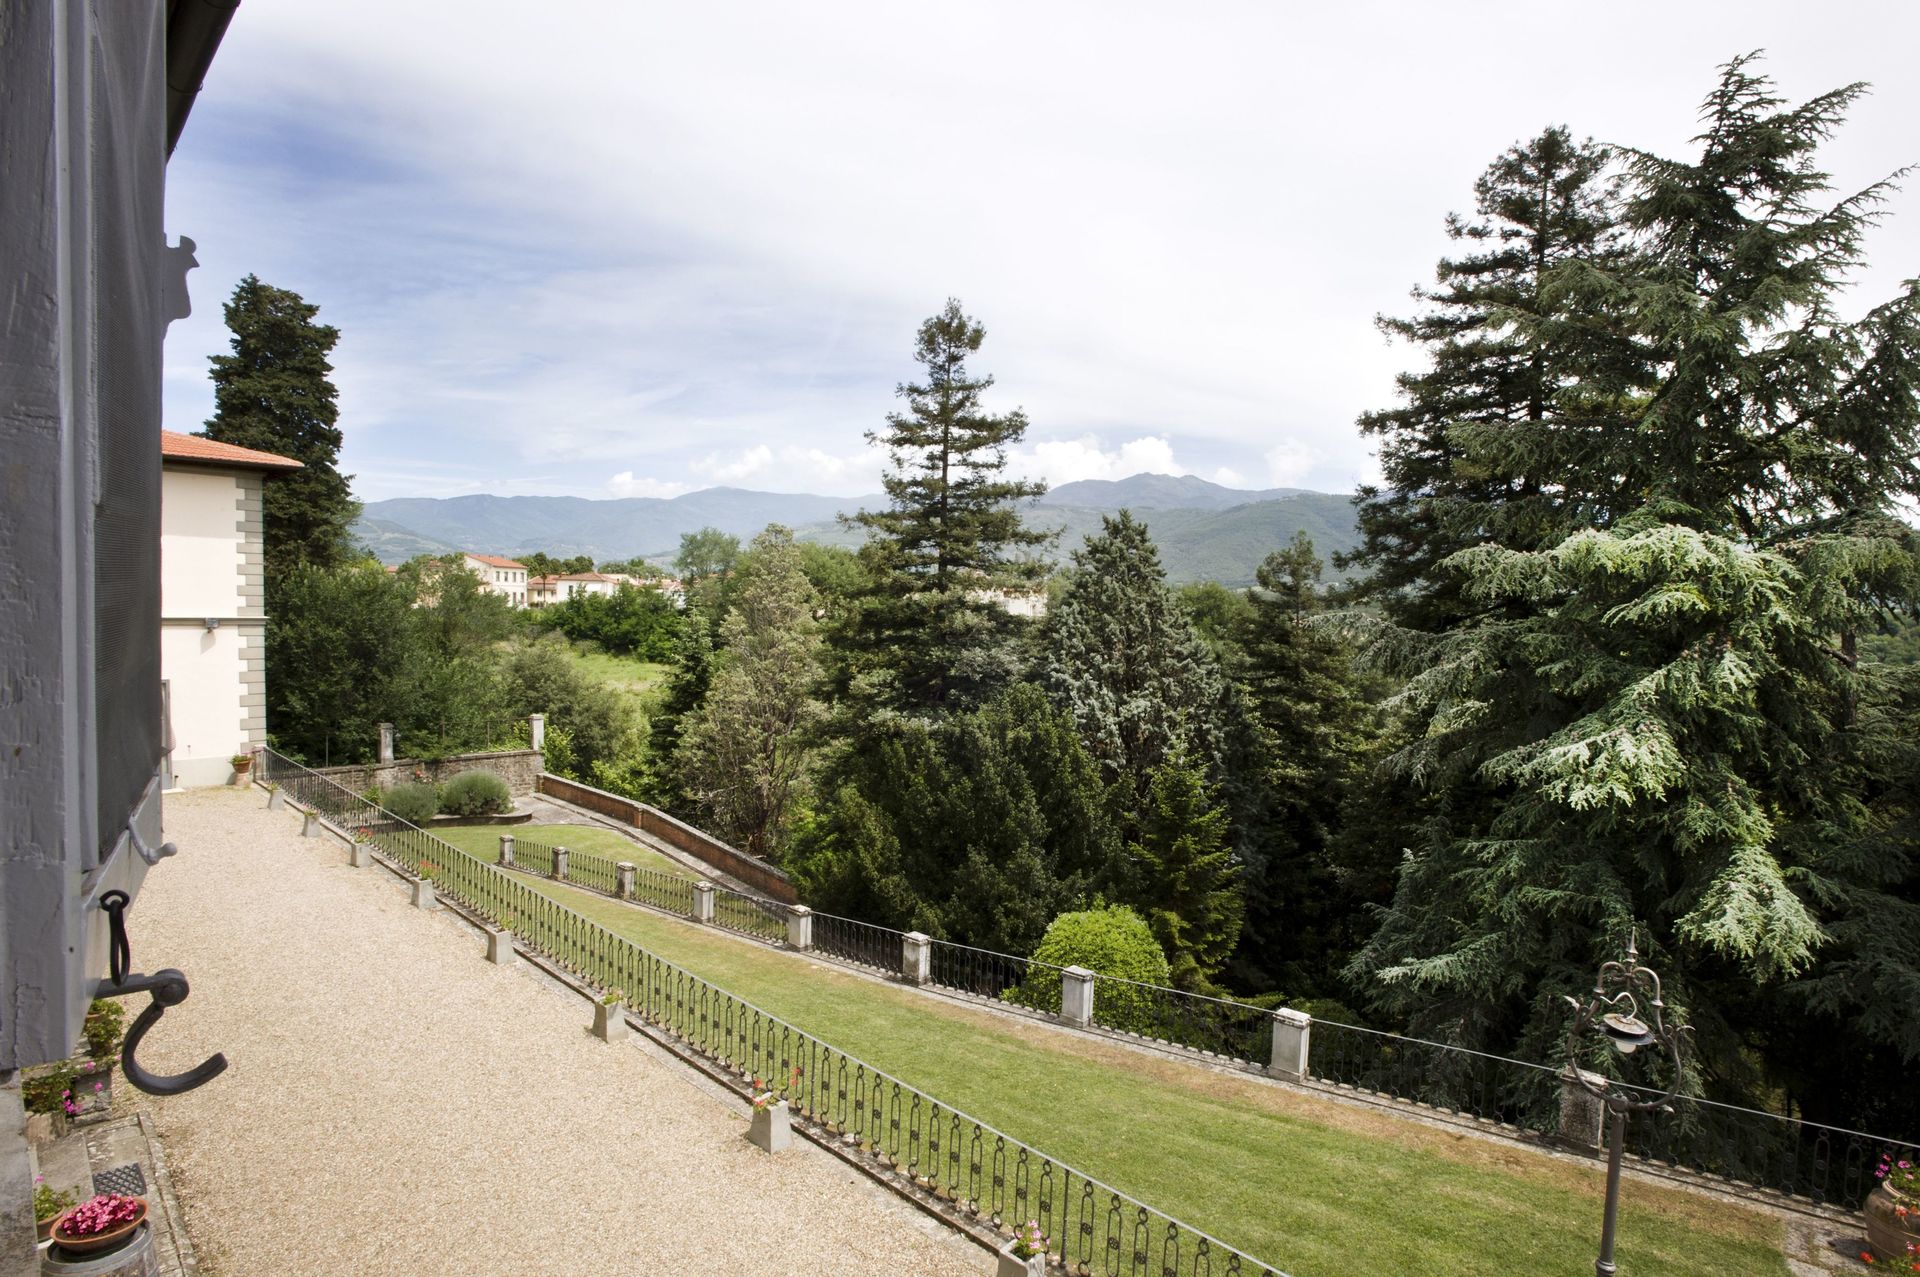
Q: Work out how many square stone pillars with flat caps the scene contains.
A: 11